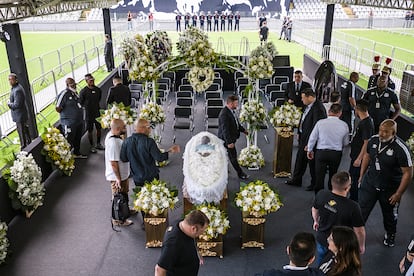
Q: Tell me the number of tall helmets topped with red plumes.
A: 2